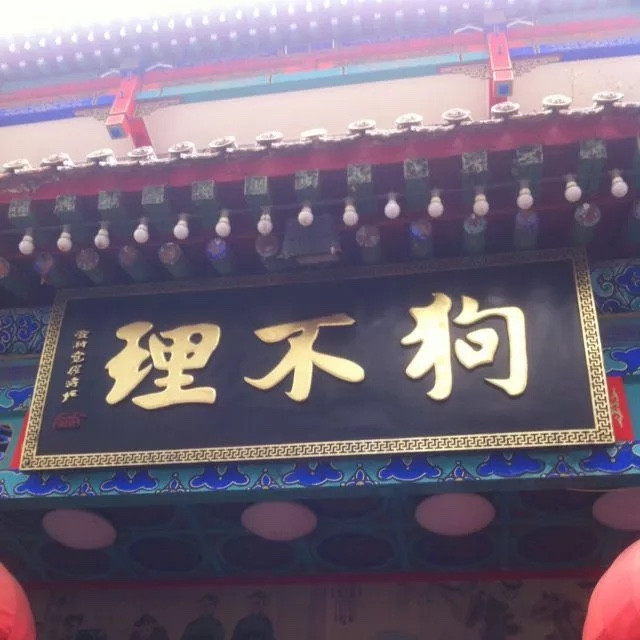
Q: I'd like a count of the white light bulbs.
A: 15